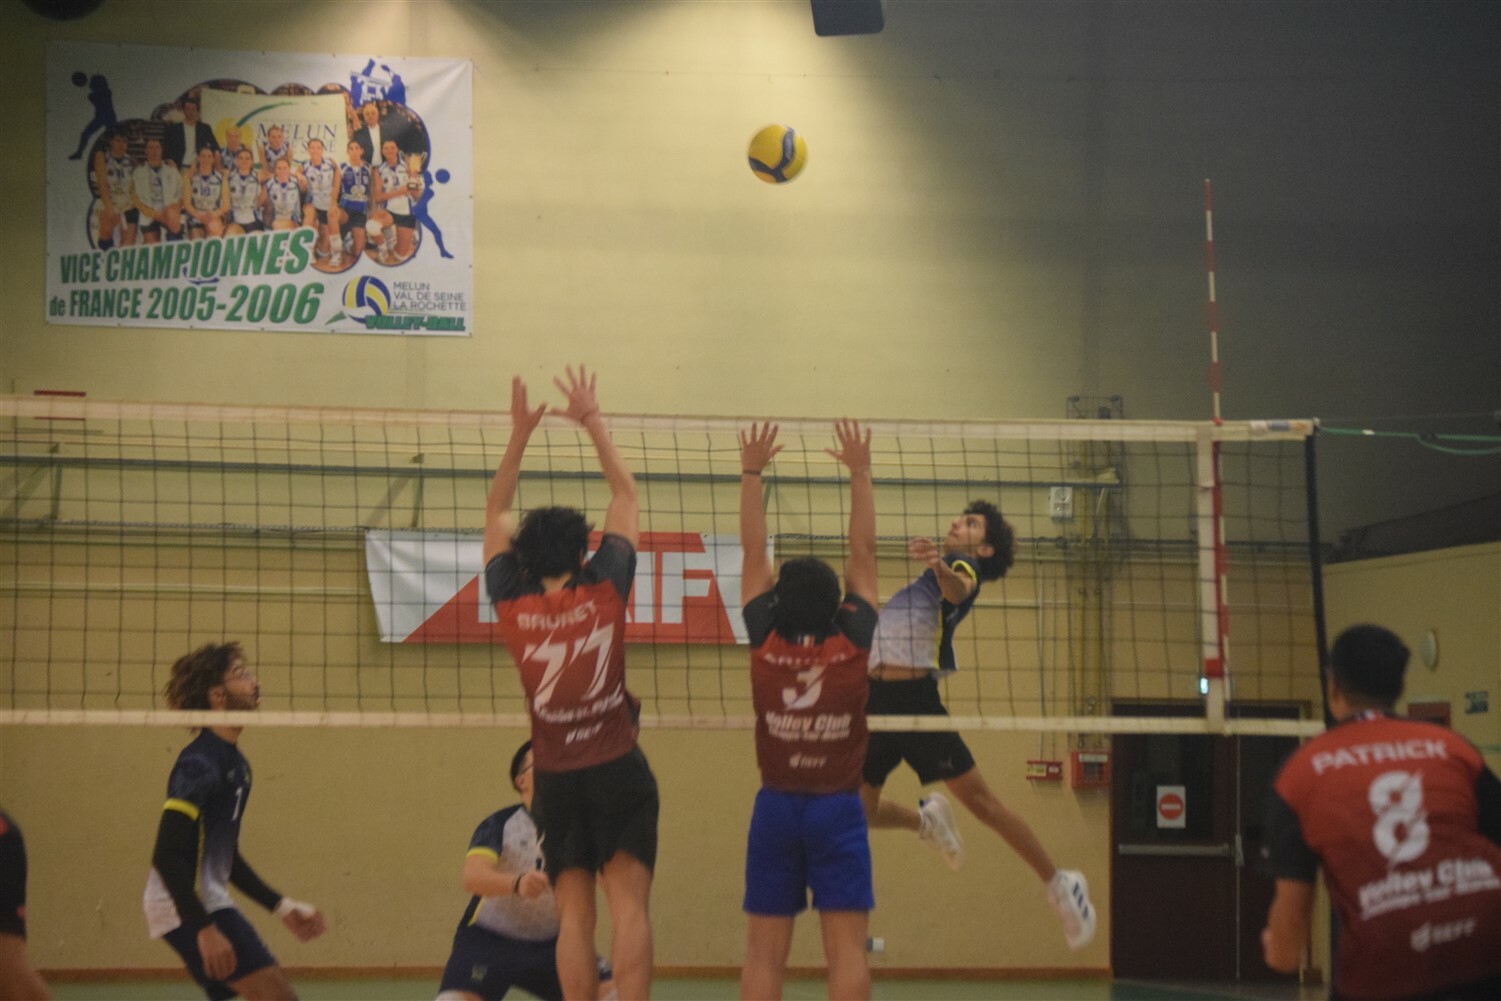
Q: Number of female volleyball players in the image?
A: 10